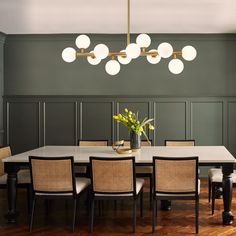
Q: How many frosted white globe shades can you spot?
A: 12